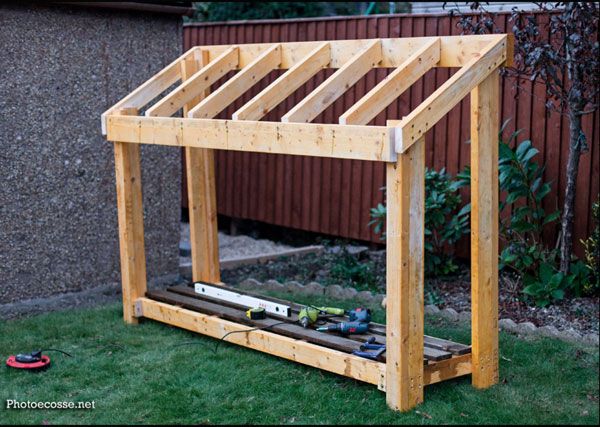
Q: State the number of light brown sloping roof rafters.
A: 7